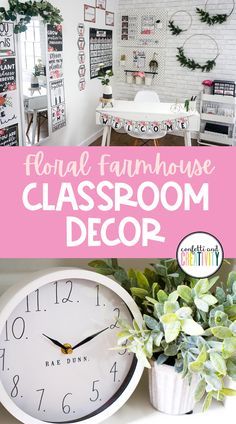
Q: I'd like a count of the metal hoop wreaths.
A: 3